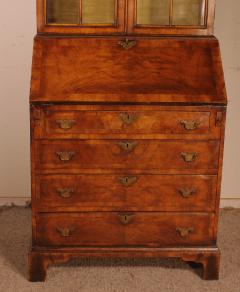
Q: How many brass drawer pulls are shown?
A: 8